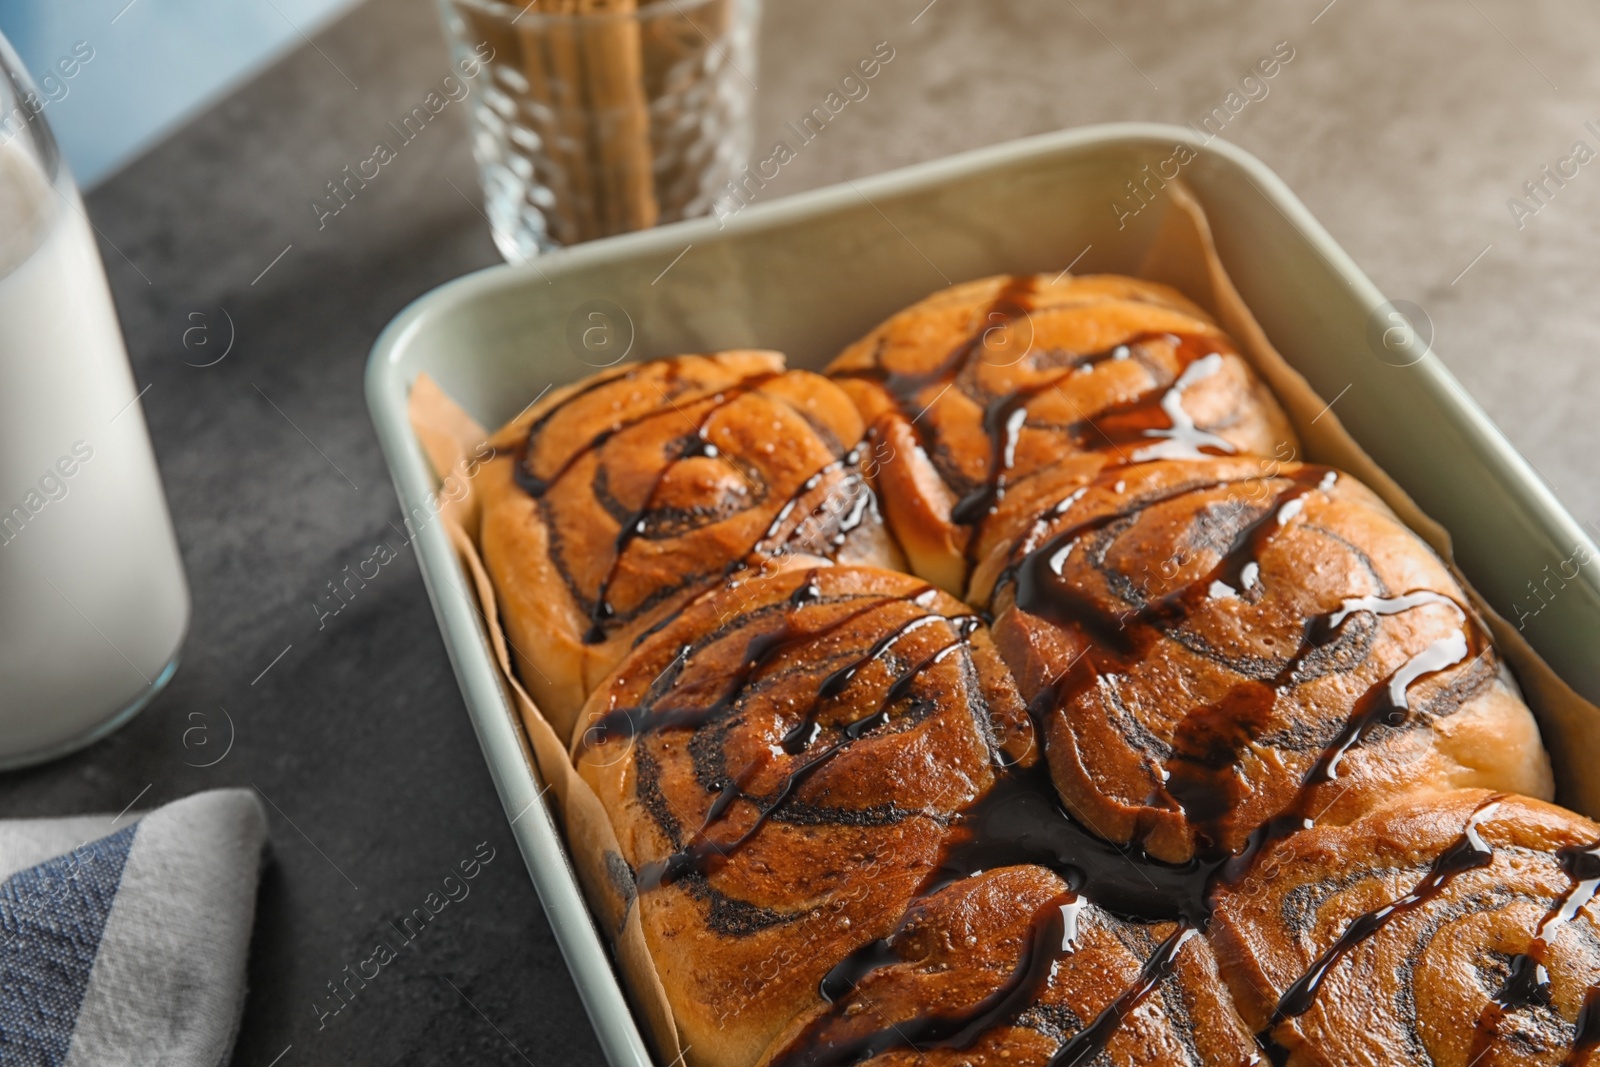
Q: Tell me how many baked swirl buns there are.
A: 6